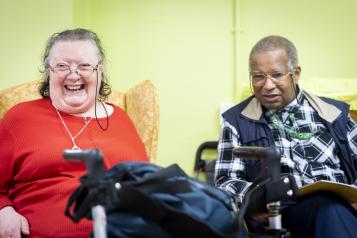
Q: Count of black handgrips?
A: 2